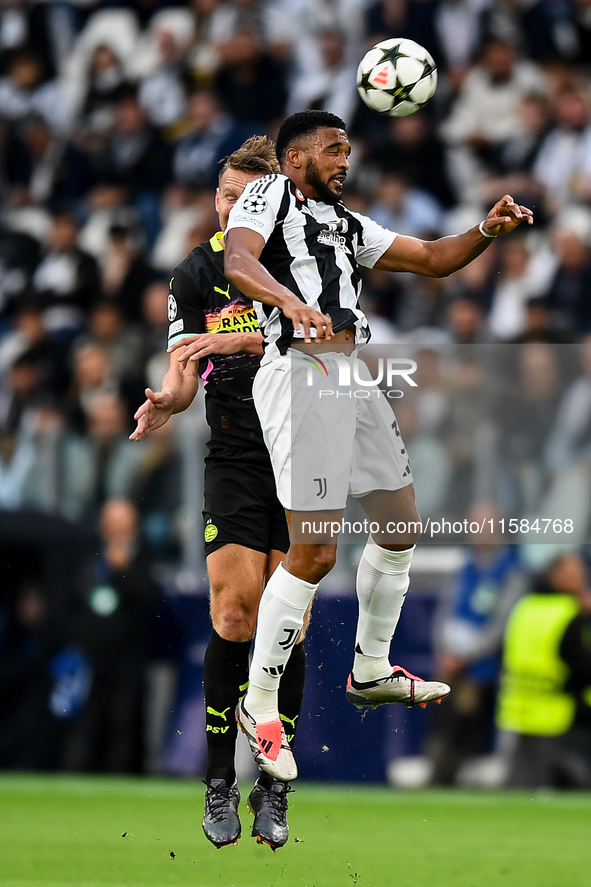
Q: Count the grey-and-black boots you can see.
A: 2